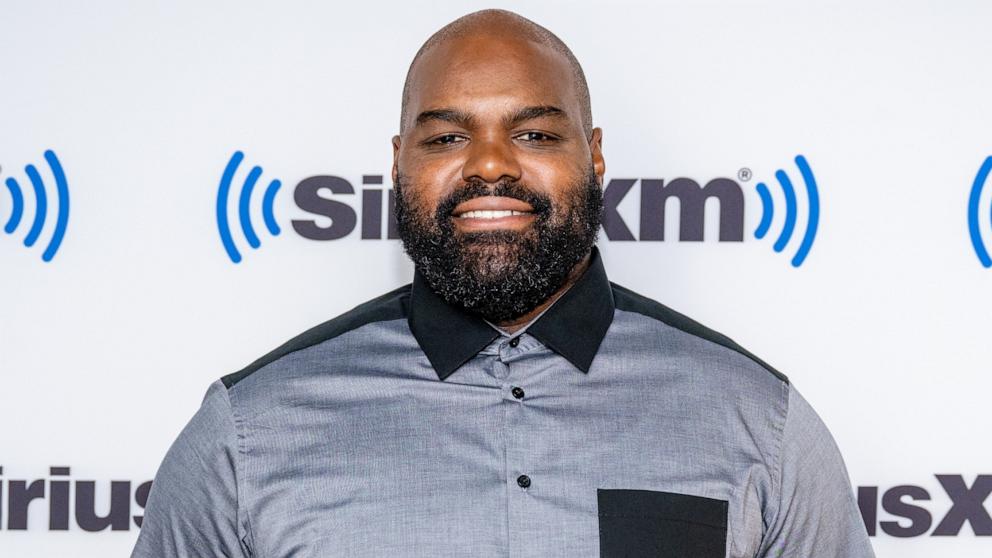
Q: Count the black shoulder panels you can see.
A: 2